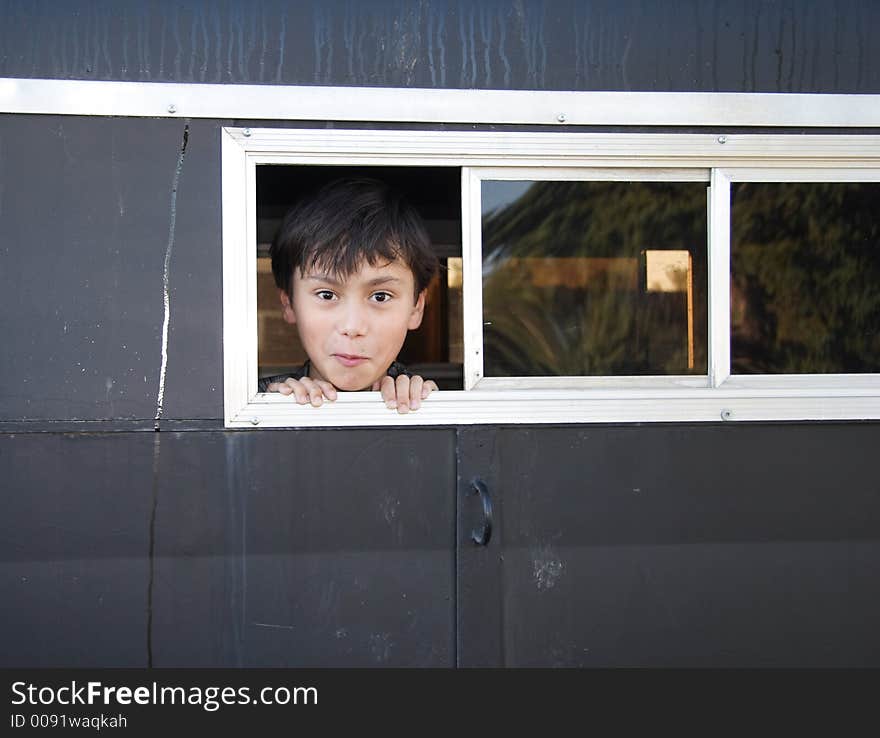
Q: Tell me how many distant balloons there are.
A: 0